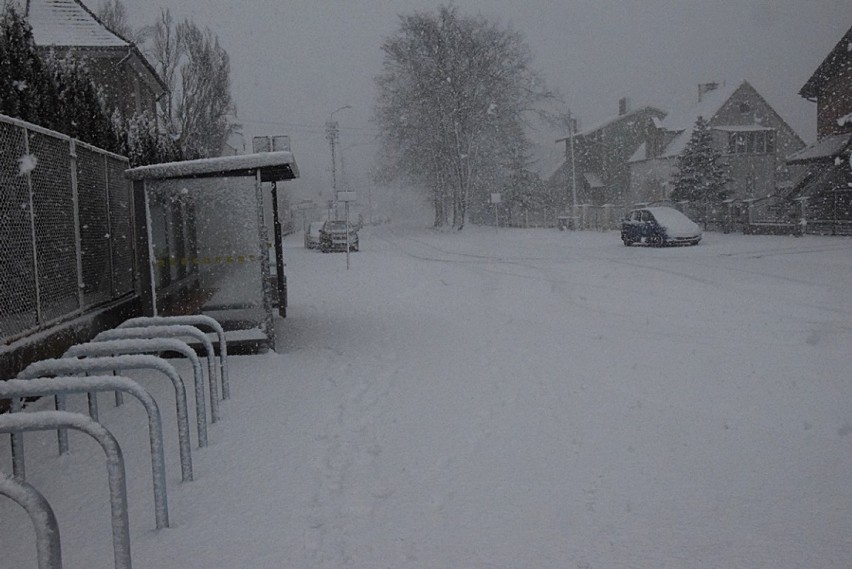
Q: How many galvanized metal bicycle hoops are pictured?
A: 7